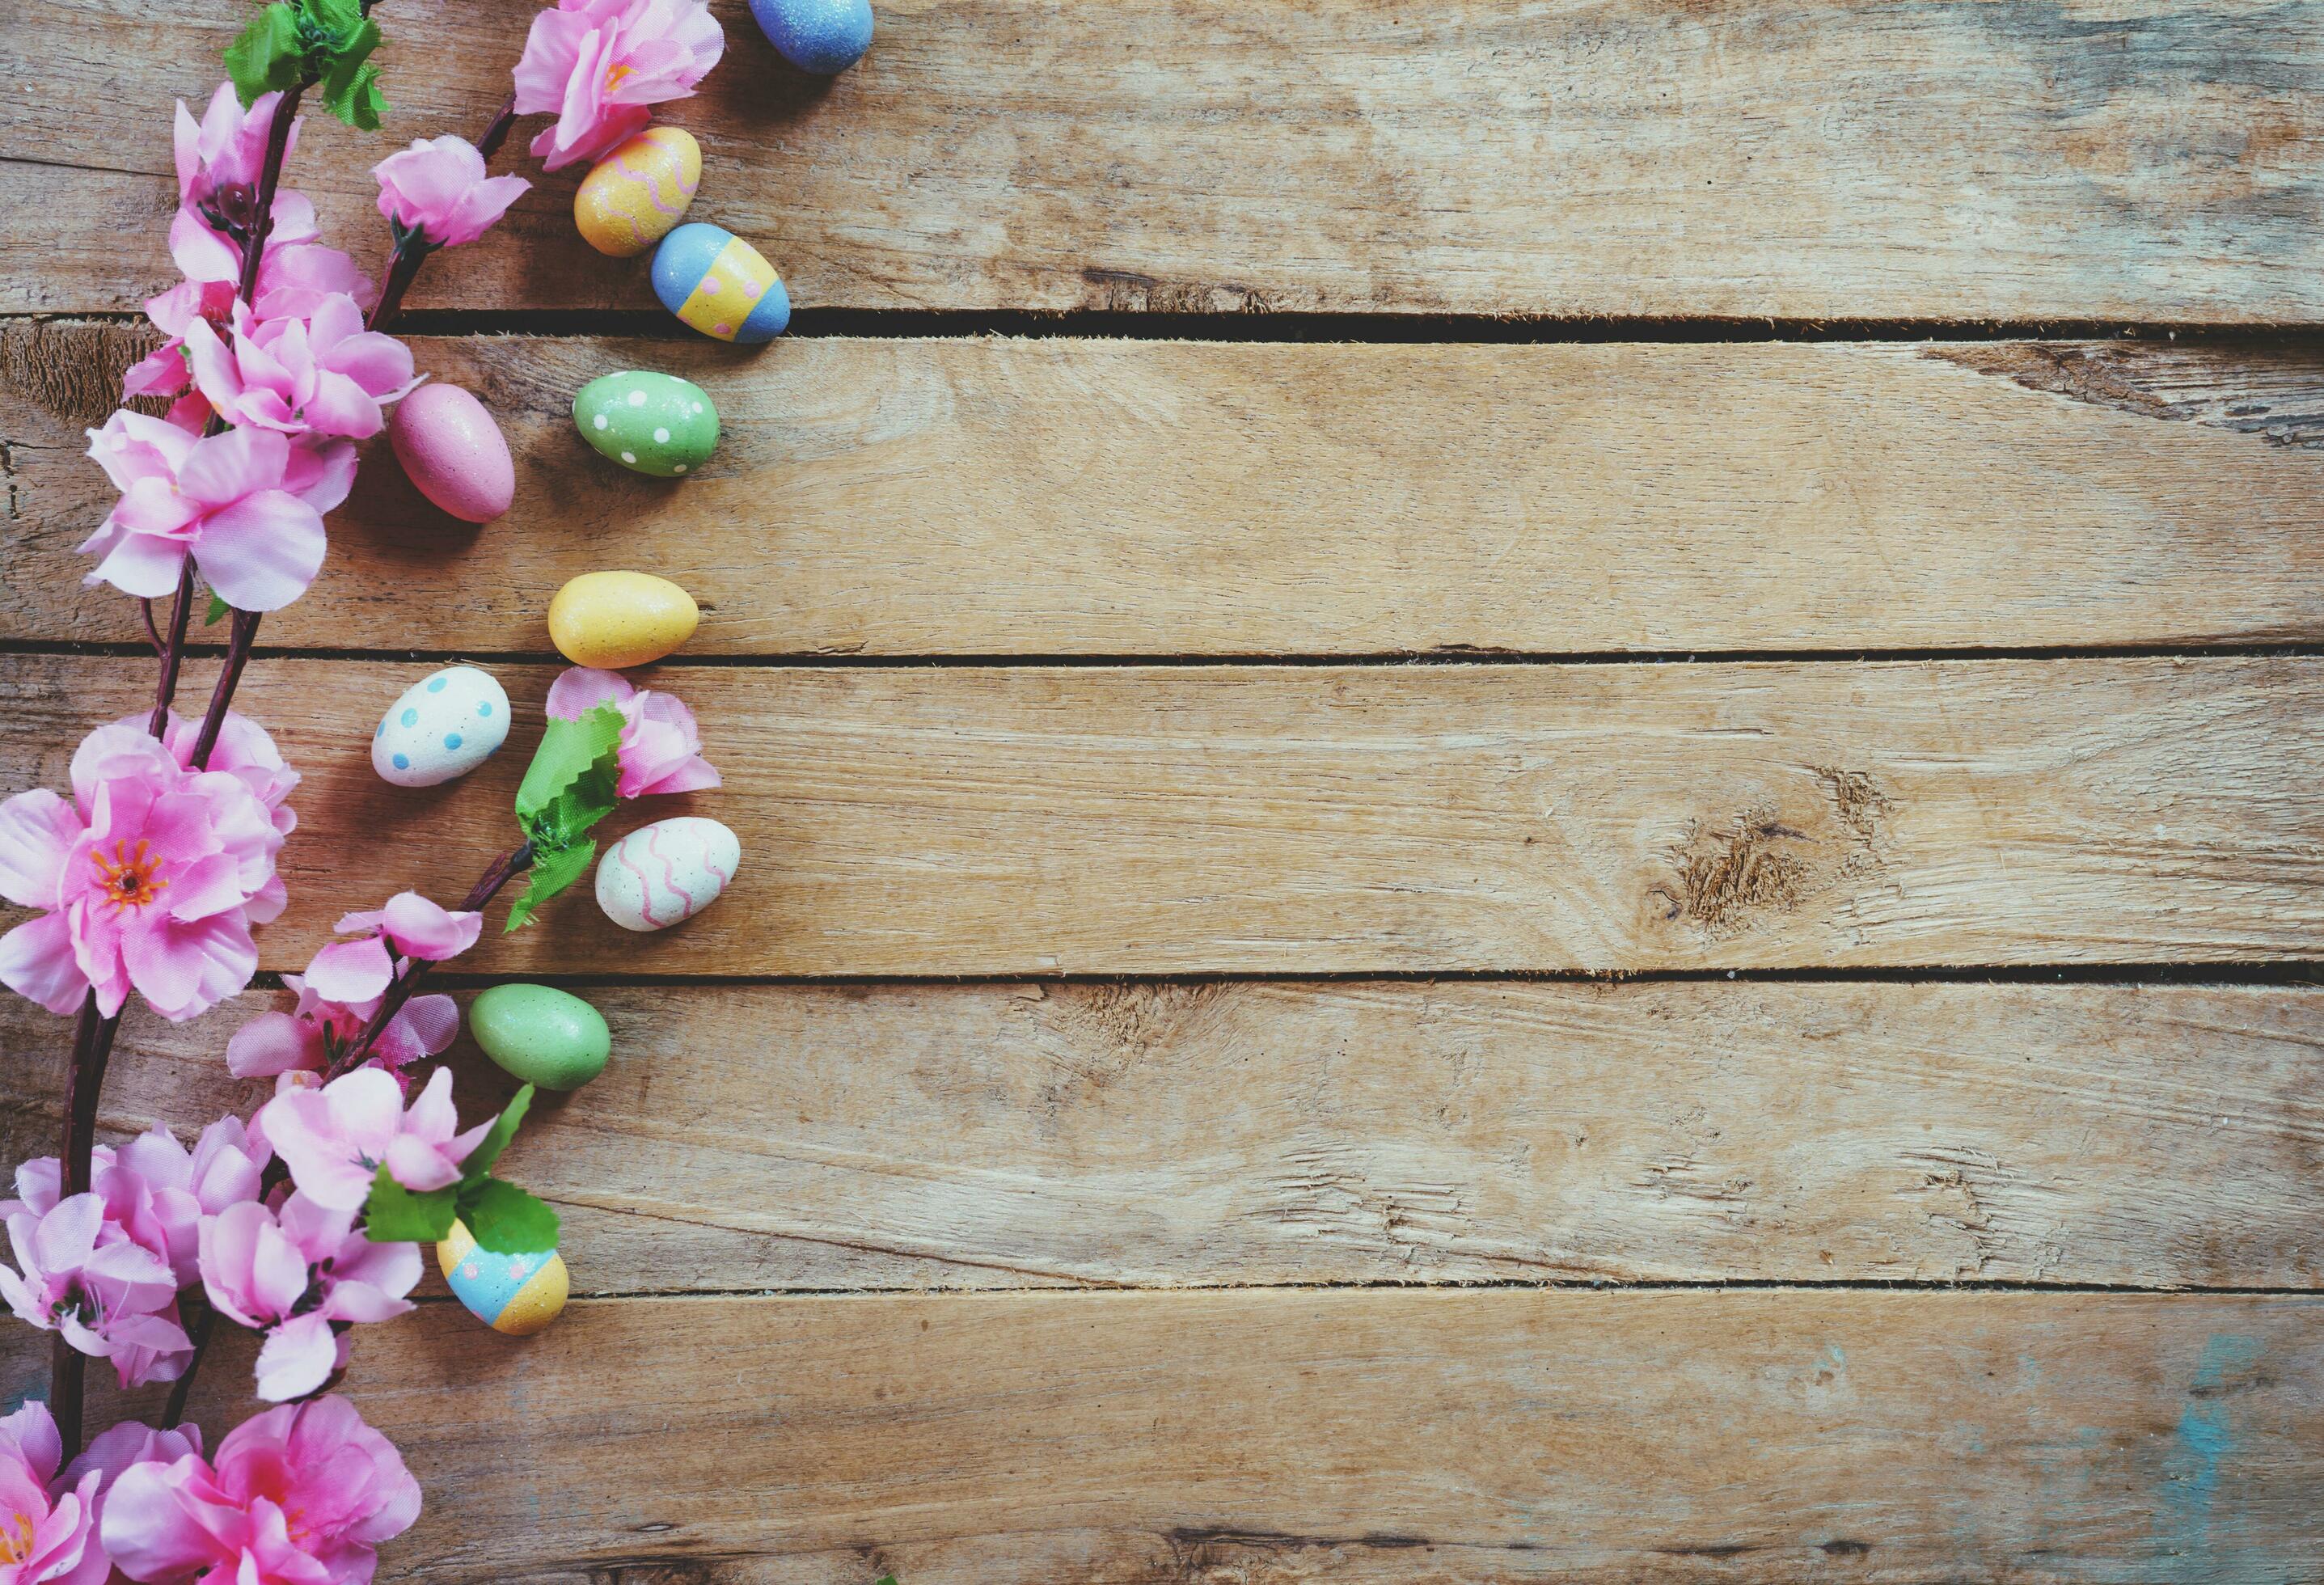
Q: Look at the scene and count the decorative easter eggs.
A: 10